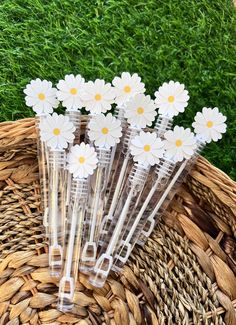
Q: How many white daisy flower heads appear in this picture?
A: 12